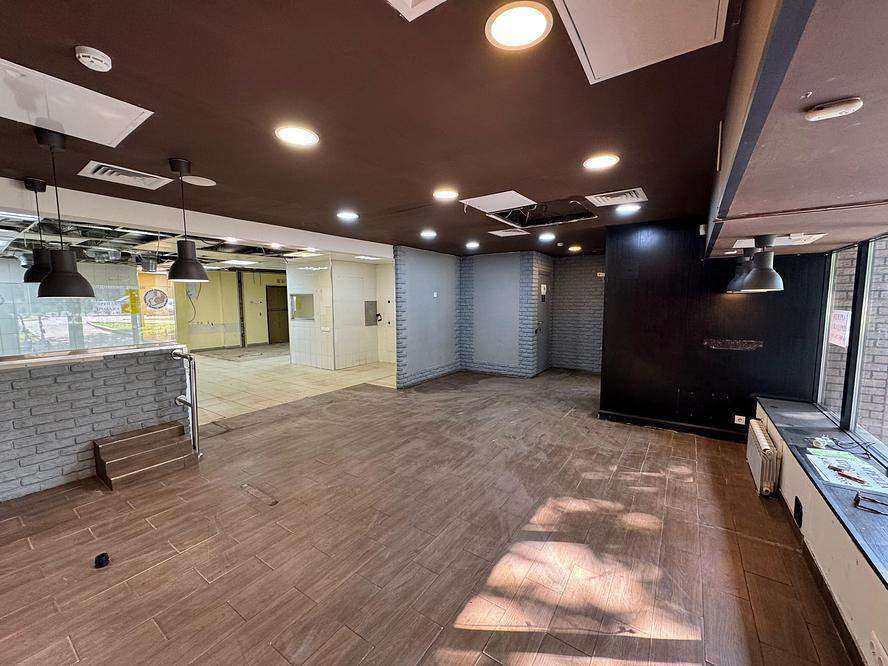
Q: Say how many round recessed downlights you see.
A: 10